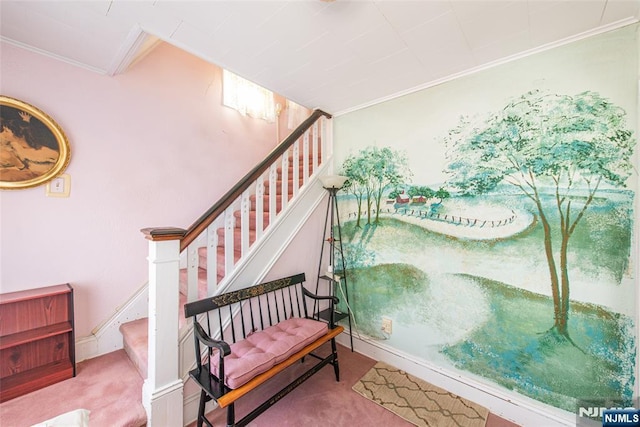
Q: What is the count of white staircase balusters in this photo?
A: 11